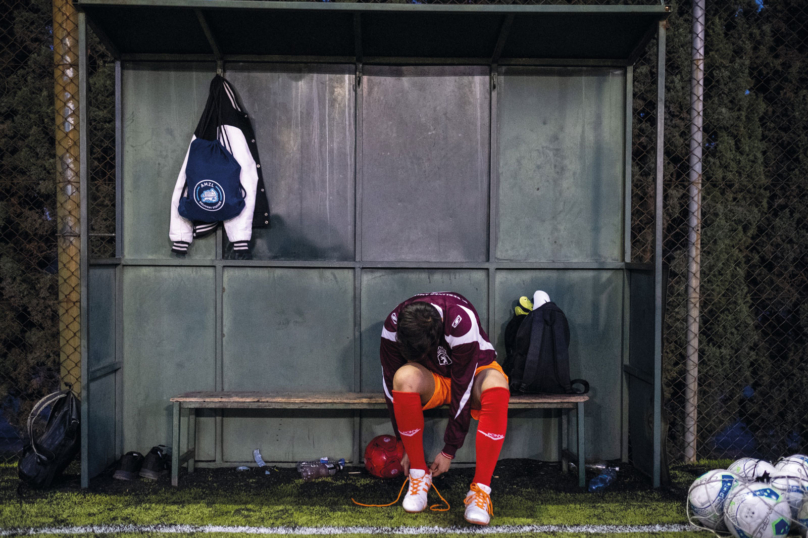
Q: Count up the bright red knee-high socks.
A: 2